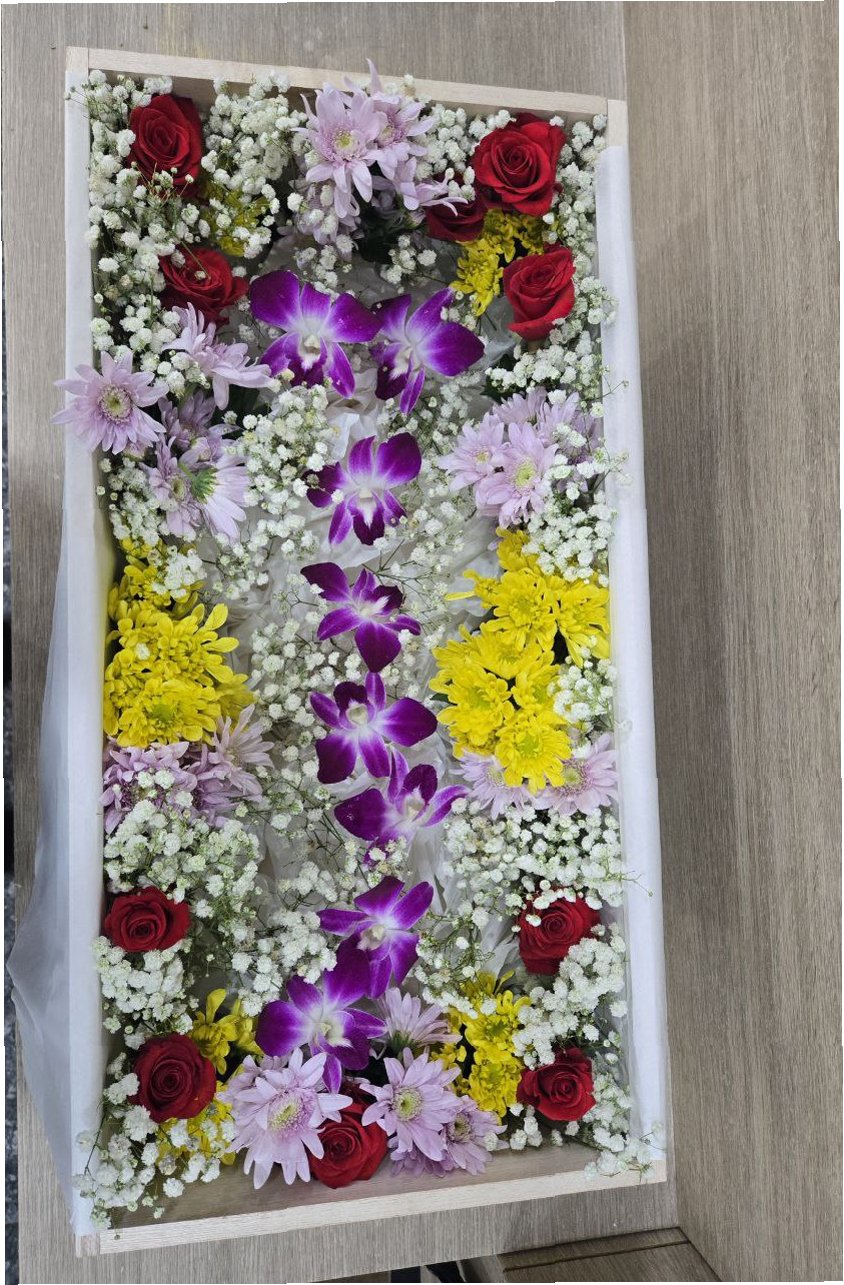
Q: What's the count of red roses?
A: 10